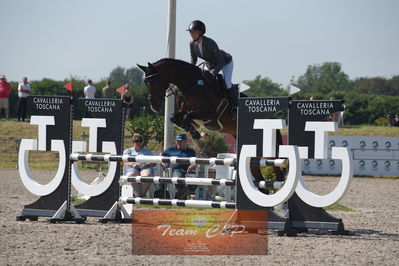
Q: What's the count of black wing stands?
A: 4